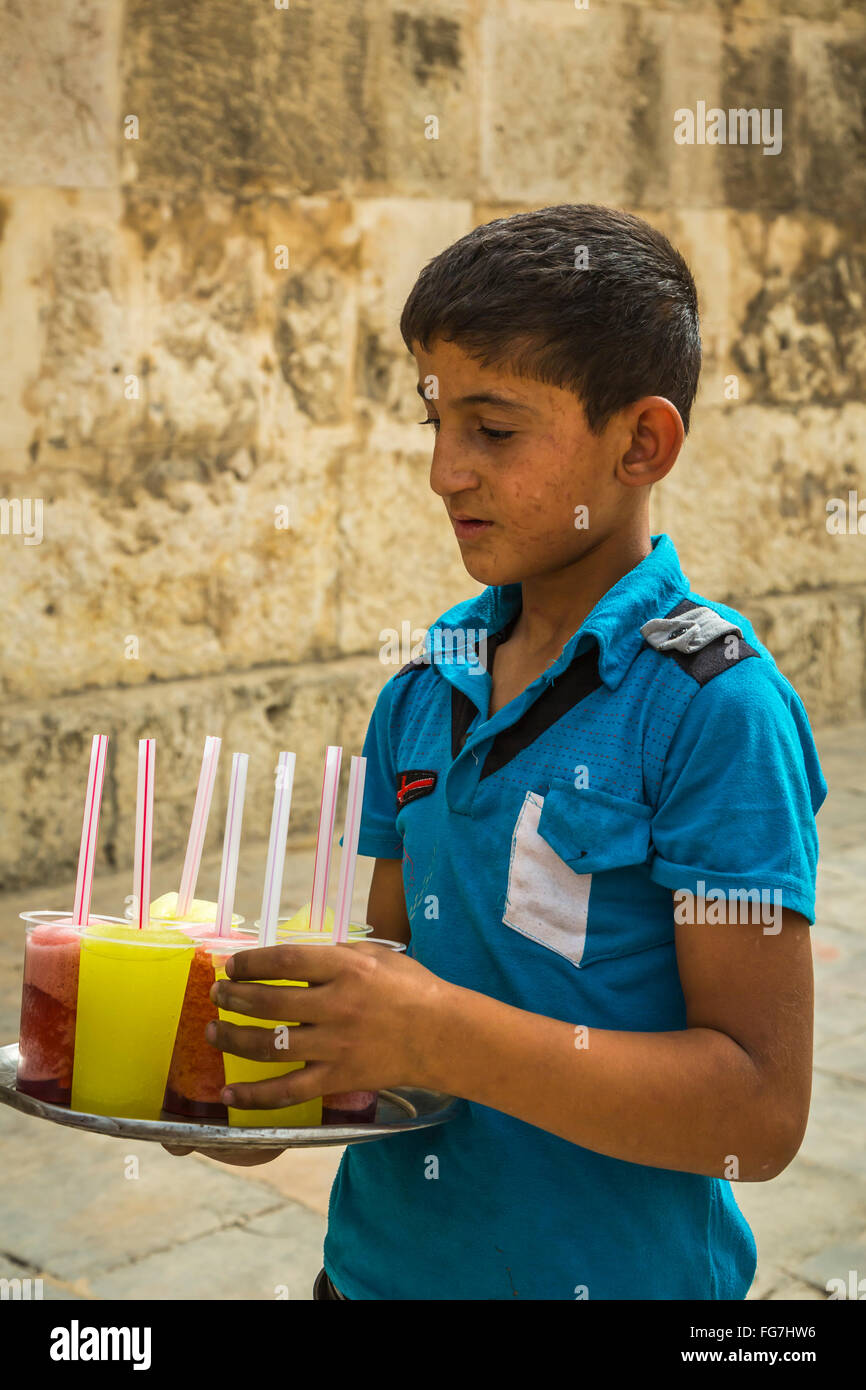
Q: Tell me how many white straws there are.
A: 7